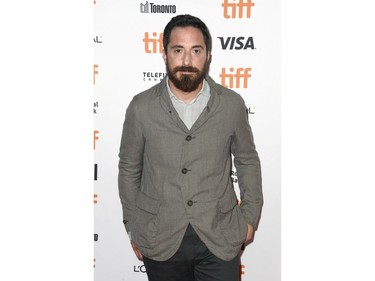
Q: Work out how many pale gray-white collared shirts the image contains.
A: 1